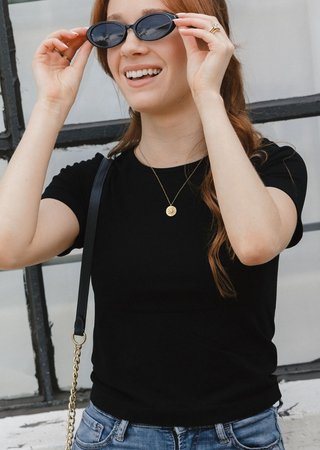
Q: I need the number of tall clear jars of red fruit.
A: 0